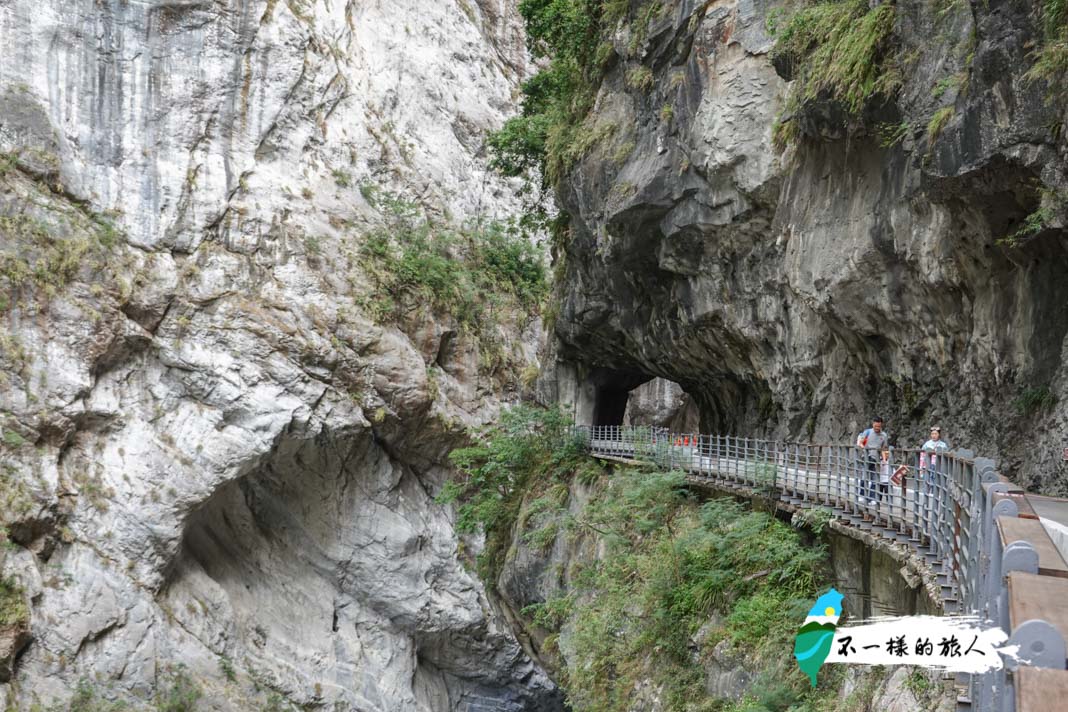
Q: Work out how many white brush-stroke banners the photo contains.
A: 1